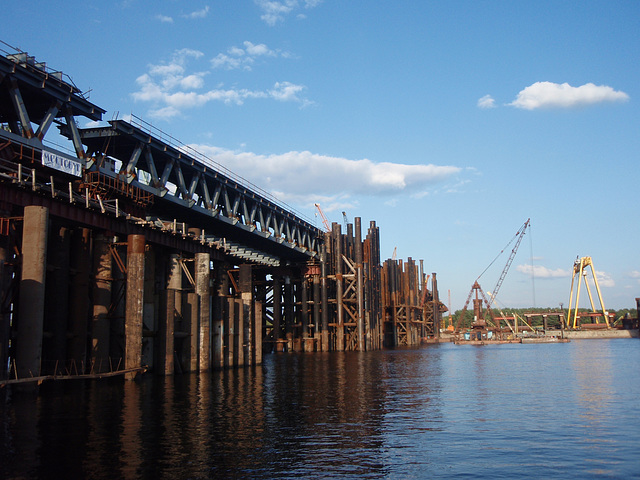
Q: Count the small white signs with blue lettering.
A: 1